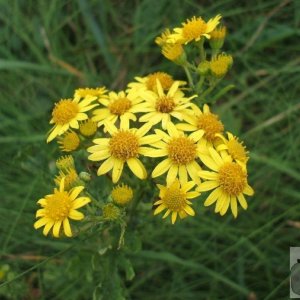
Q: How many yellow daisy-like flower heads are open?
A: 13